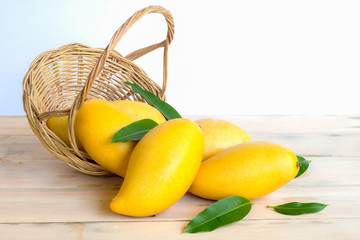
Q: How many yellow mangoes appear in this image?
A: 6